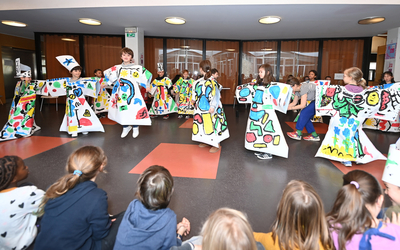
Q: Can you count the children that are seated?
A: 7